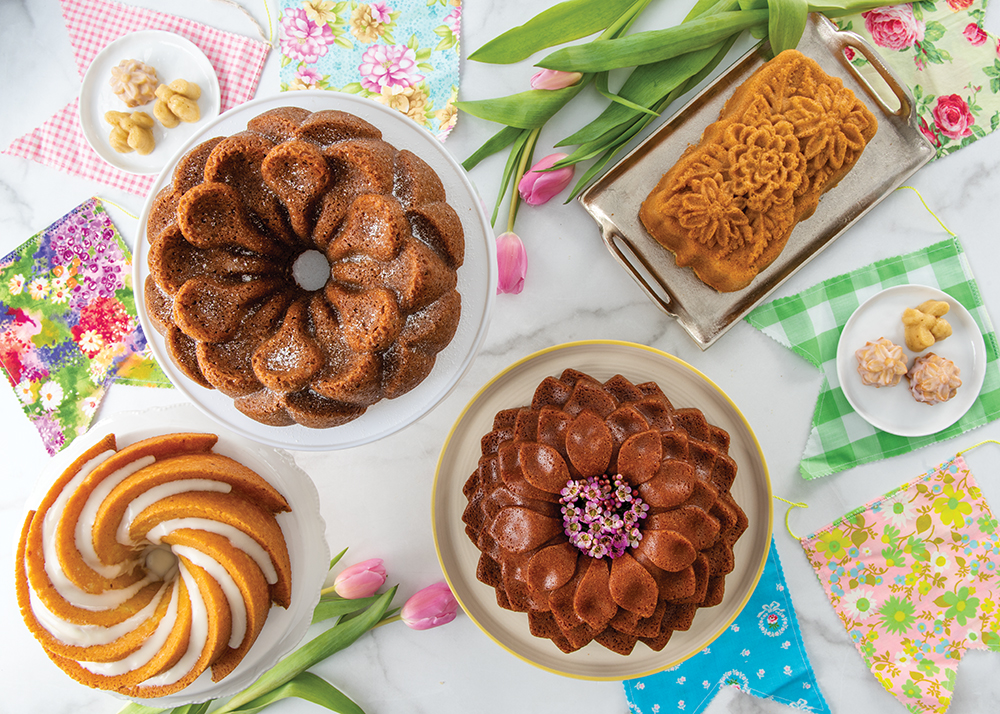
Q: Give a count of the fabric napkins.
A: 7